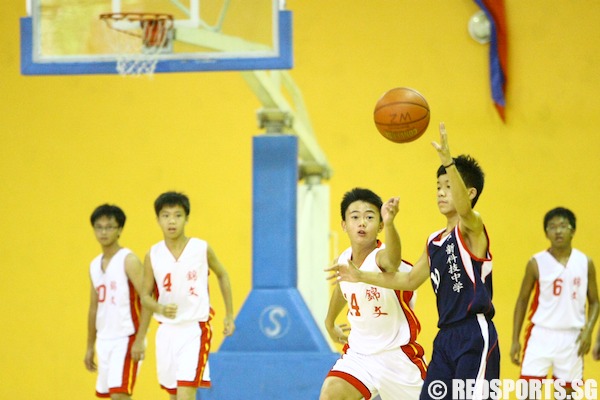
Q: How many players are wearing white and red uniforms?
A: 4